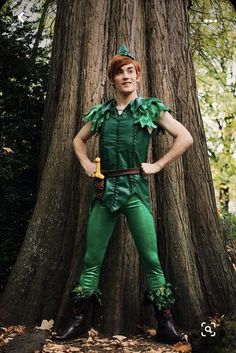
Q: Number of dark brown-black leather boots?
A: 2